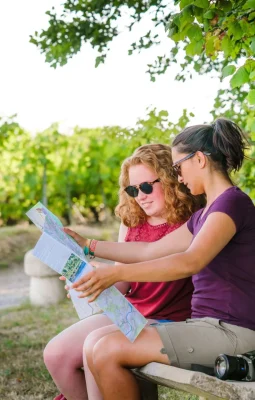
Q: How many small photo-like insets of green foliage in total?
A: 1